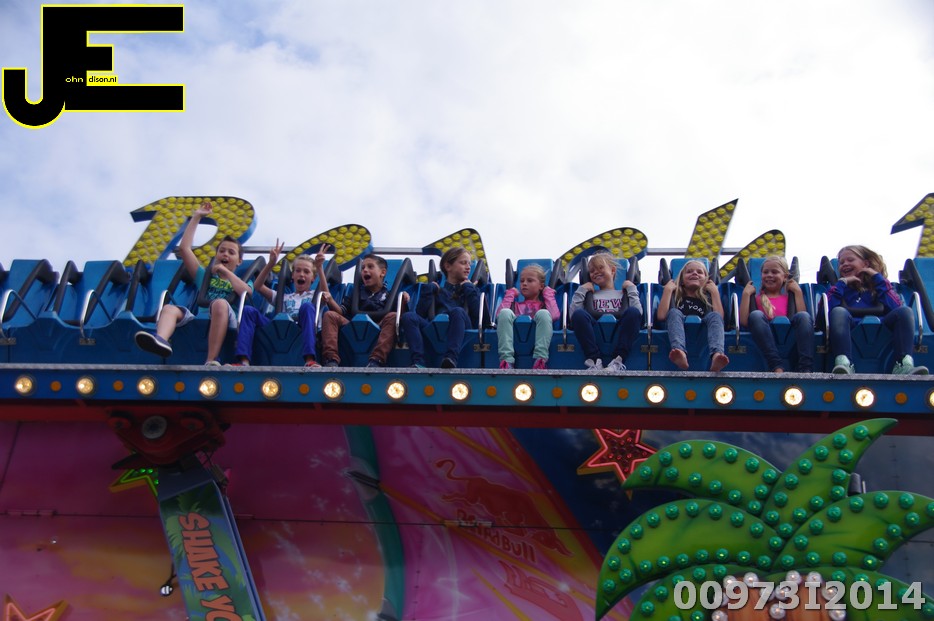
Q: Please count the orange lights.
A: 14